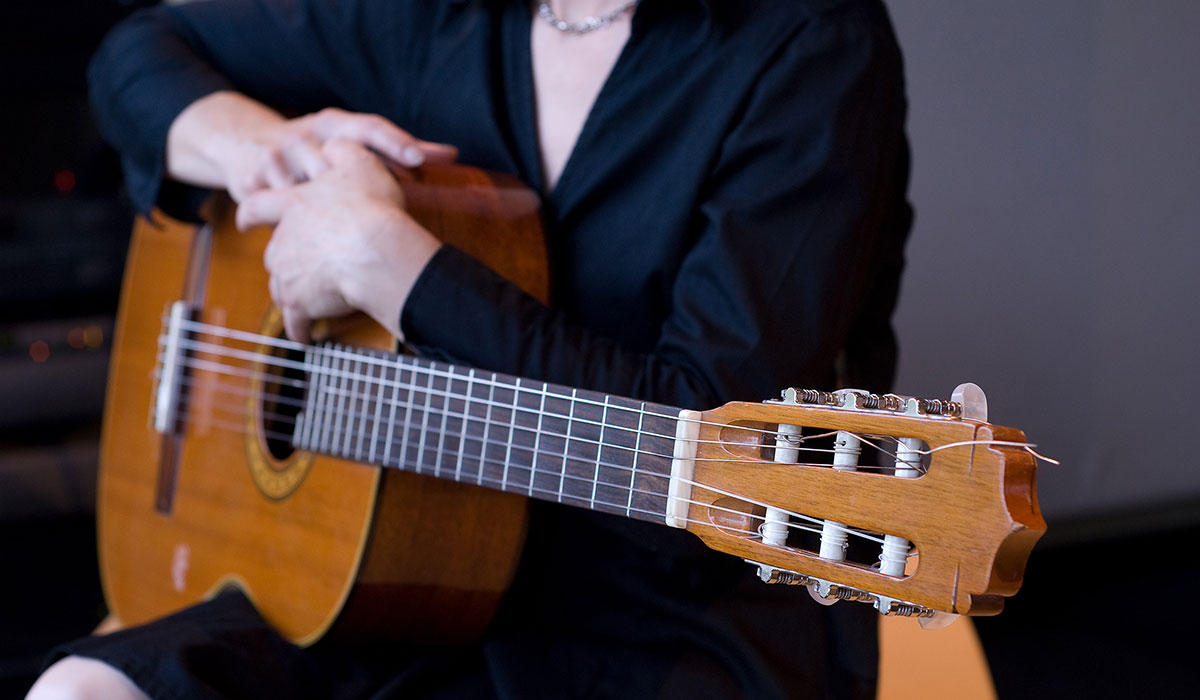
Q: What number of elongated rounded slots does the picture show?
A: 2